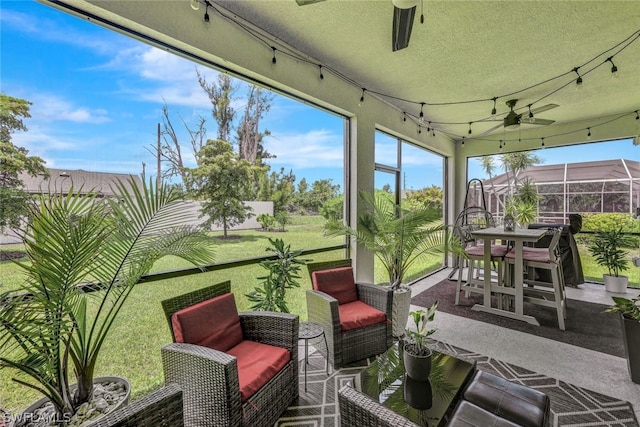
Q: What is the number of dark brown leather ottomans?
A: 2